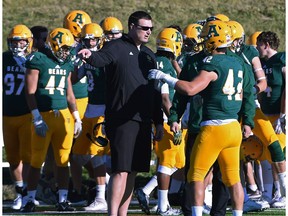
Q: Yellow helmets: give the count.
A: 12